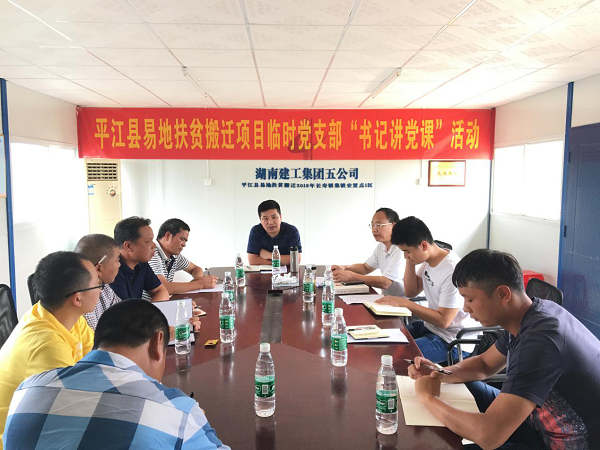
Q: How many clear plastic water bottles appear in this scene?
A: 11